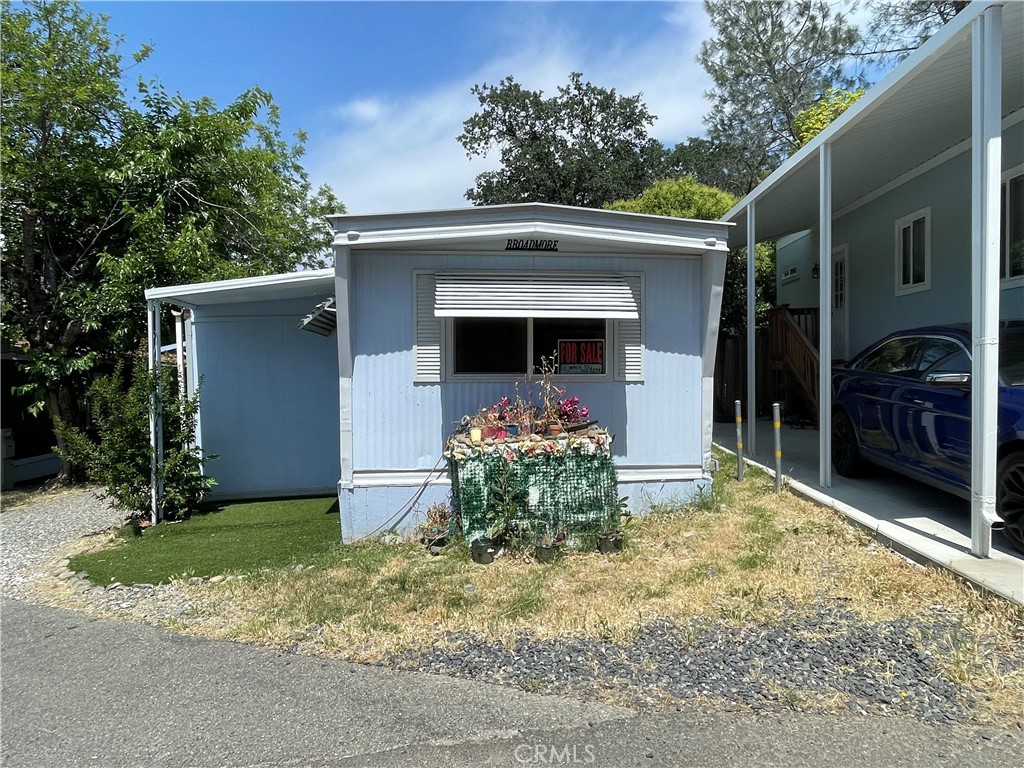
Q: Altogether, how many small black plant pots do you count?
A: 4